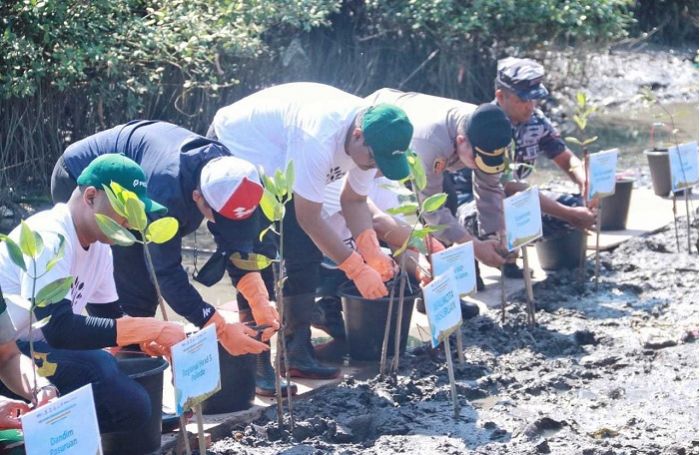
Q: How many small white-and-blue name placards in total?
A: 7